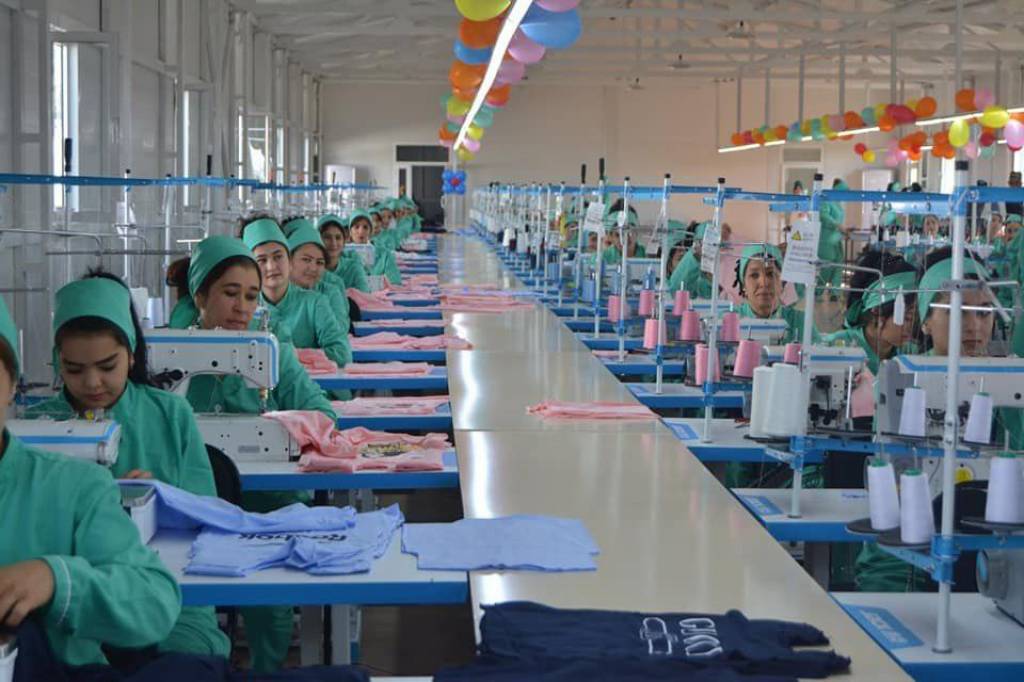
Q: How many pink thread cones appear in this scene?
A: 9